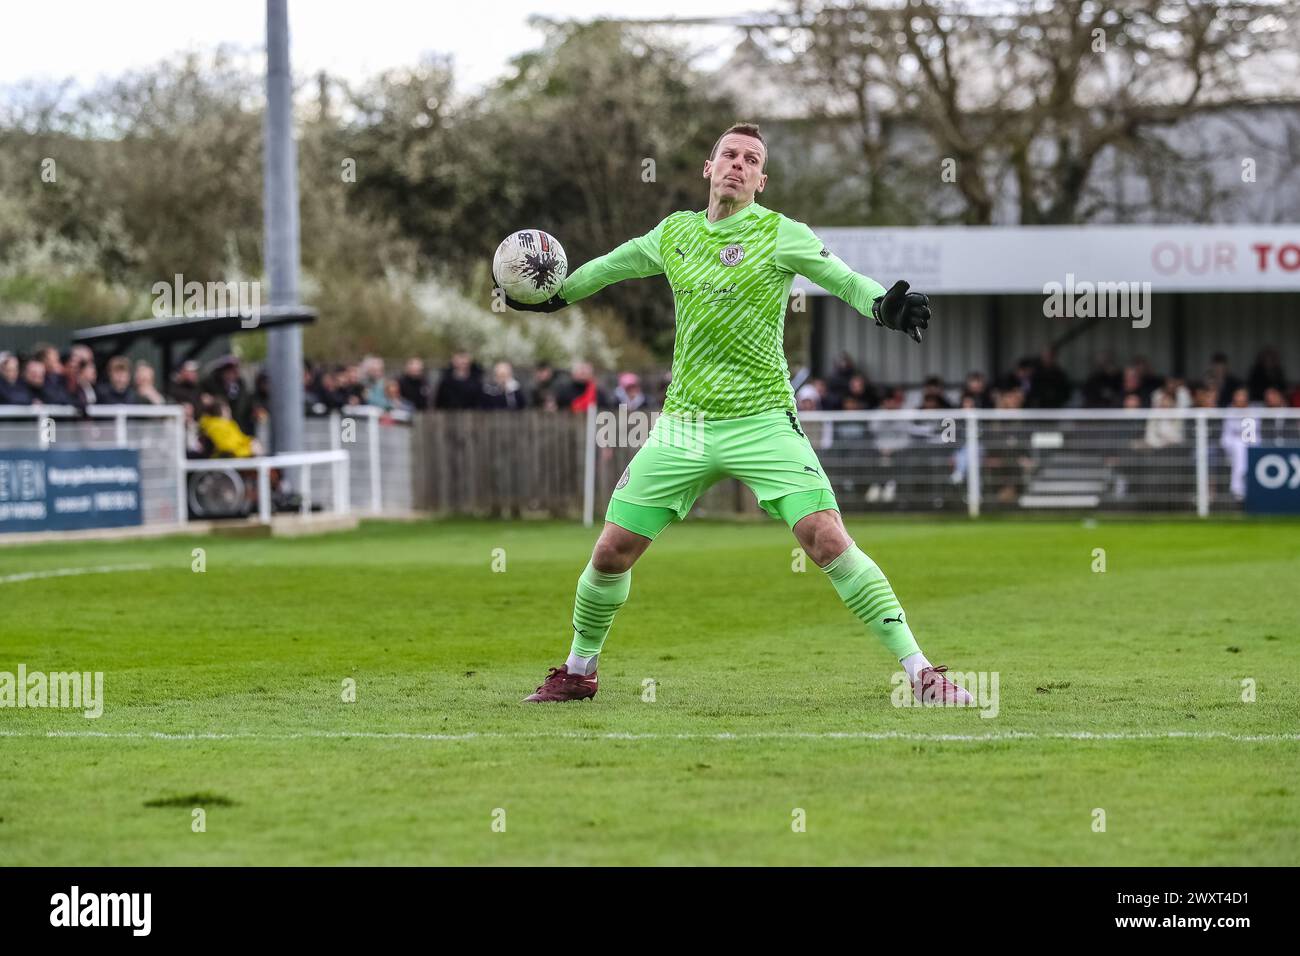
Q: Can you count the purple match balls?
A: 0